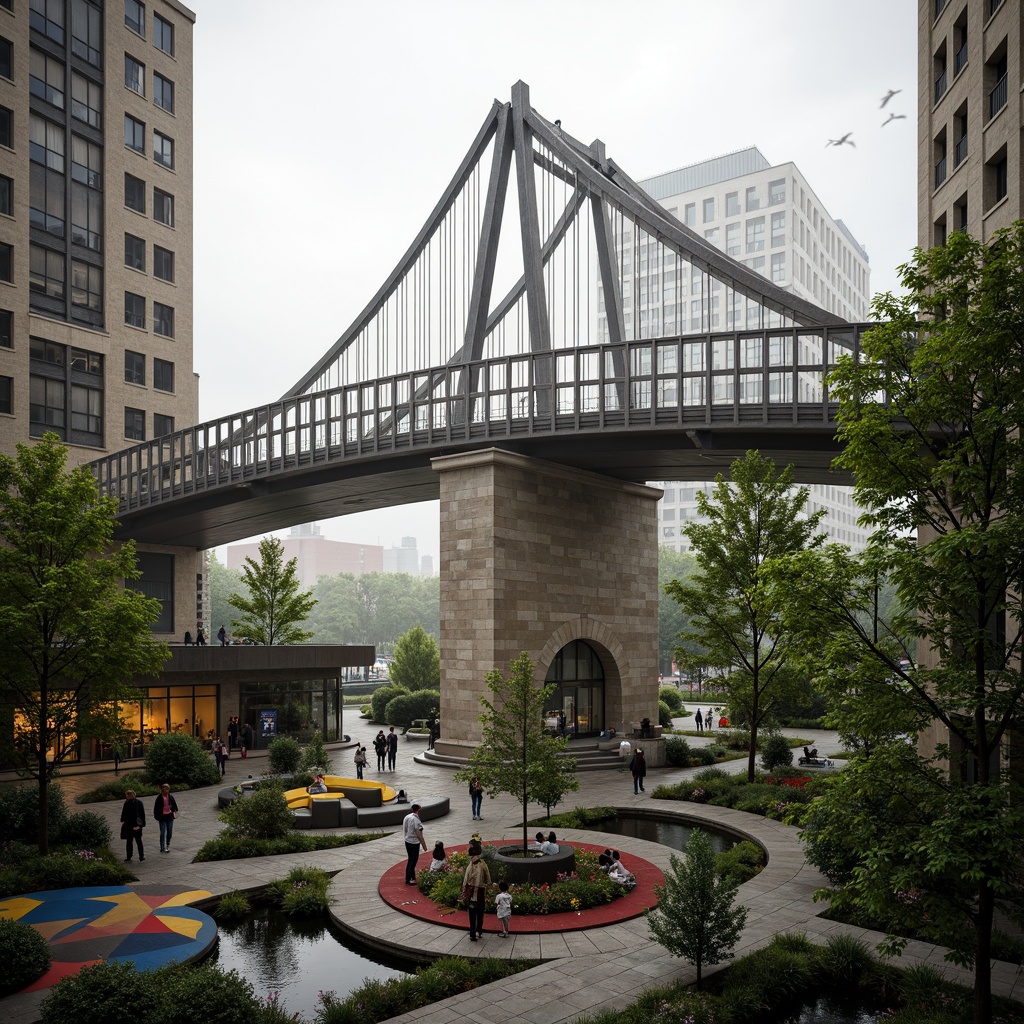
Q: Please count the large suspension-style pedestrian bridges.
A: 1